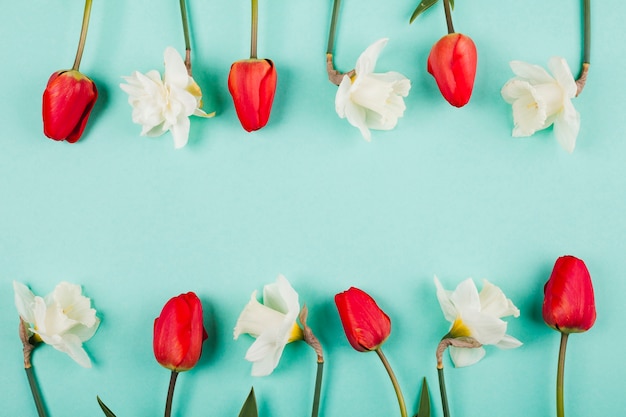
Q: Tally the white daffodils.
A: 6